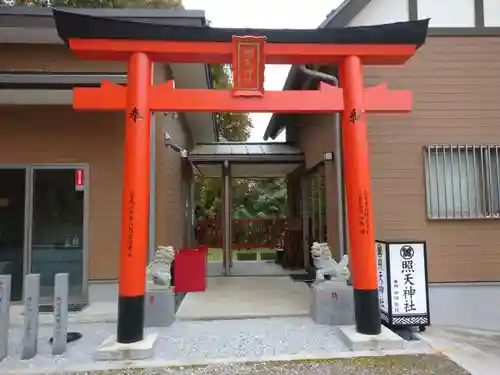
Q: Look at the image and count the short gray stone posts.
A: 3